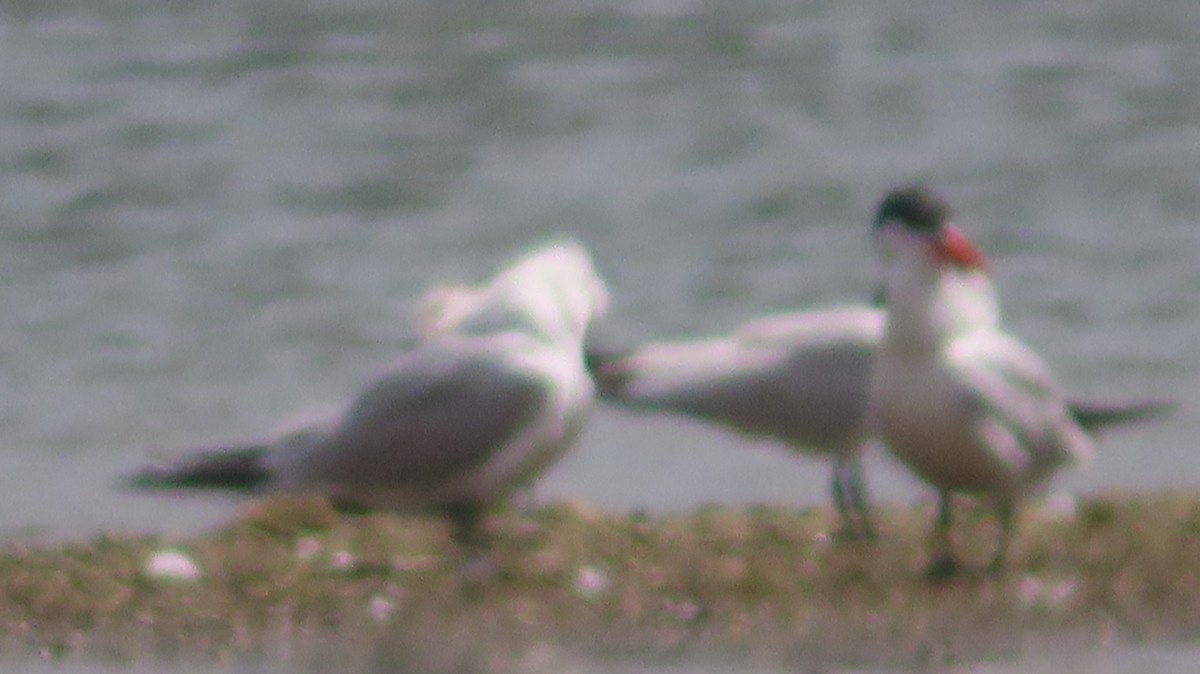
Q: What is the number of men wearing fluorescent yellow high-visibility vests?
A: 0